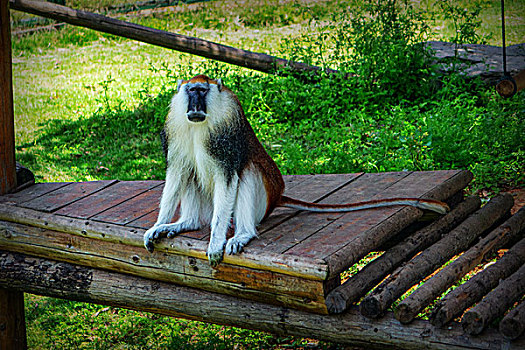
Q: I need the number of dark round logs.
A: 6